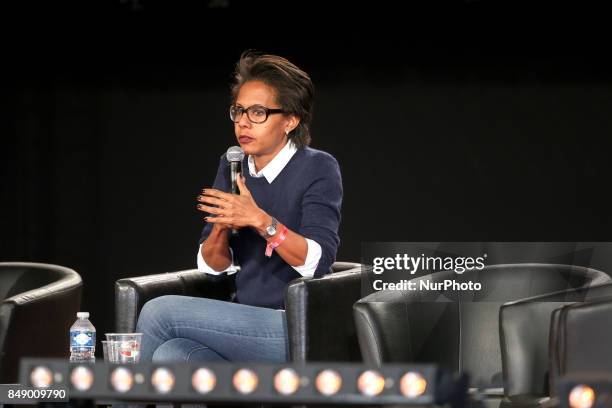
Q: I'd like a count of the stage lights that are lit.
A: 11